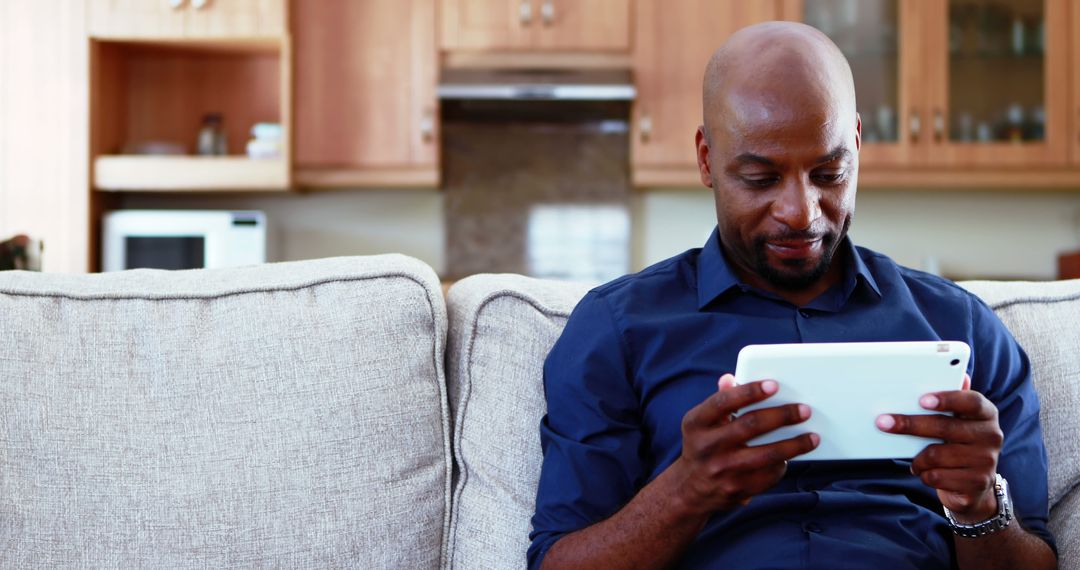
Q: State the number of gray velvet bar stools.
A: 0